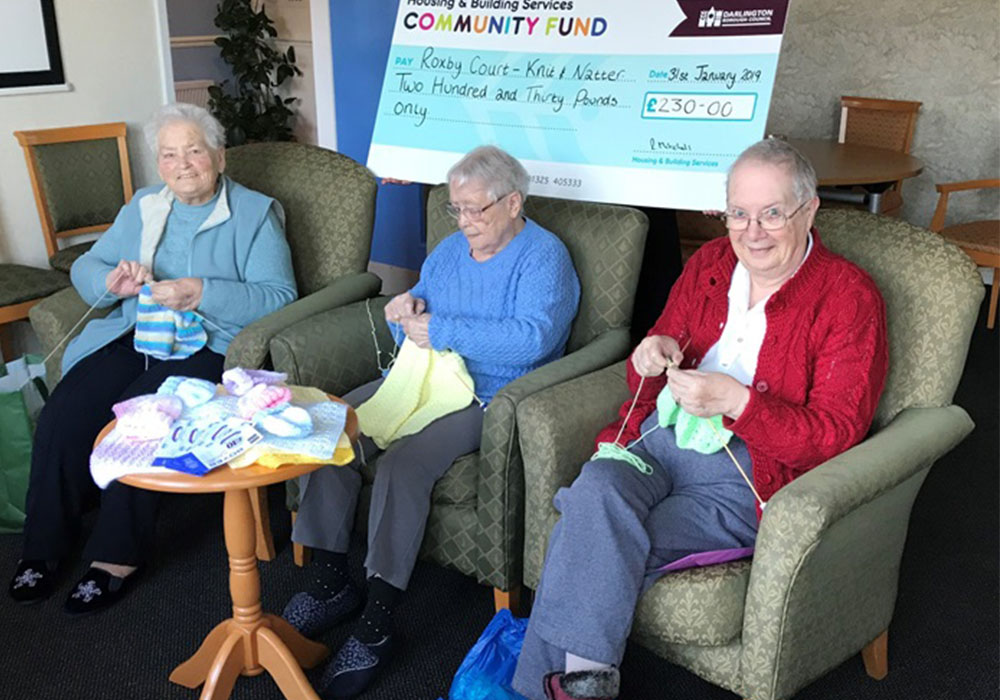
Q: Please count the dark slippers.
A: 4